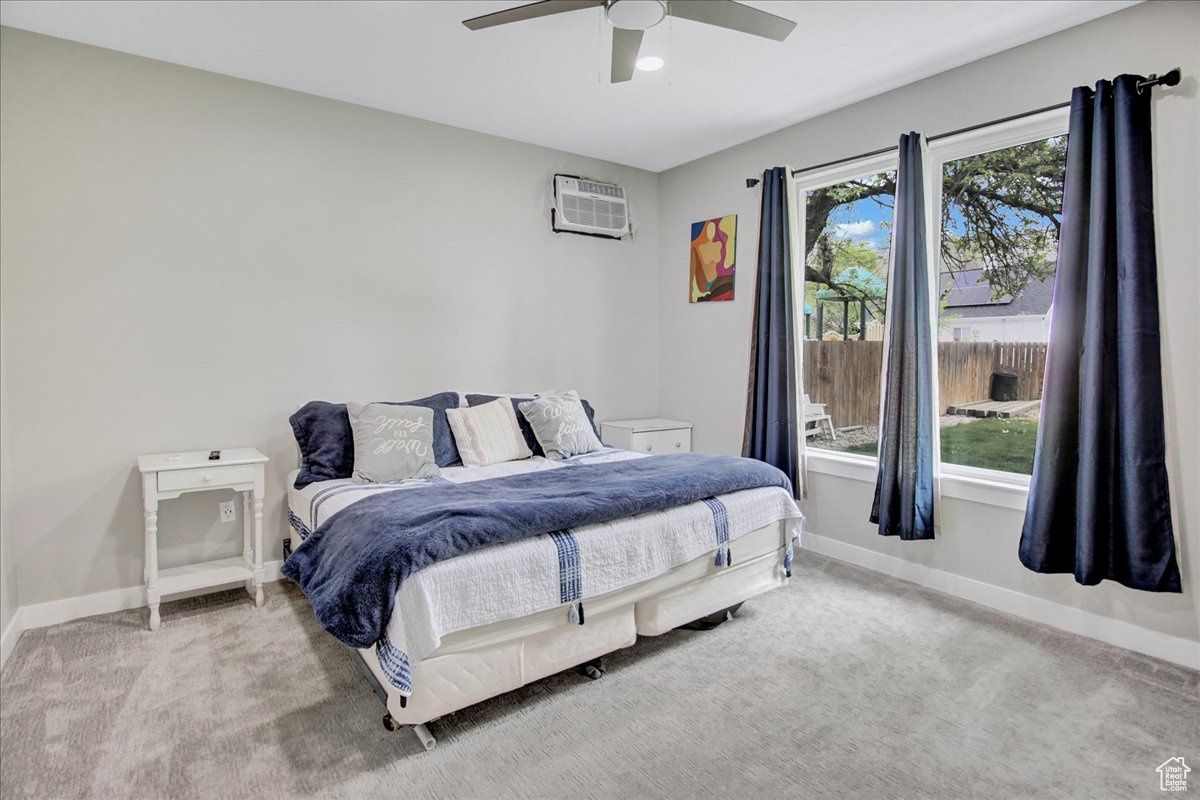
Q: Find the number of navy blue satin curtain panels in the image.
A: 3